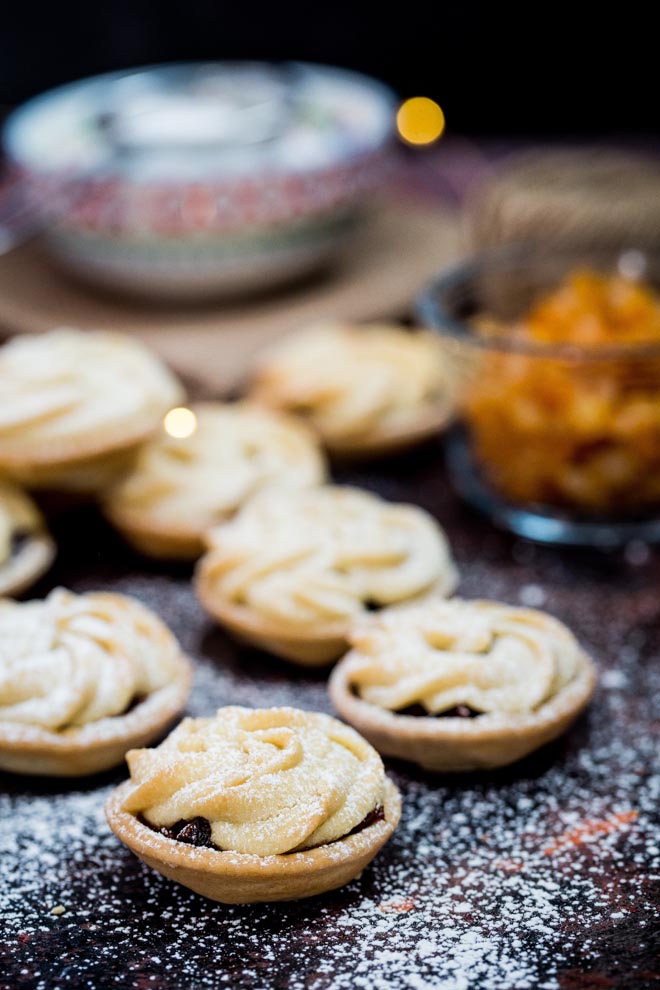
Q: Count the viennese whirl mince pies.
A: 8